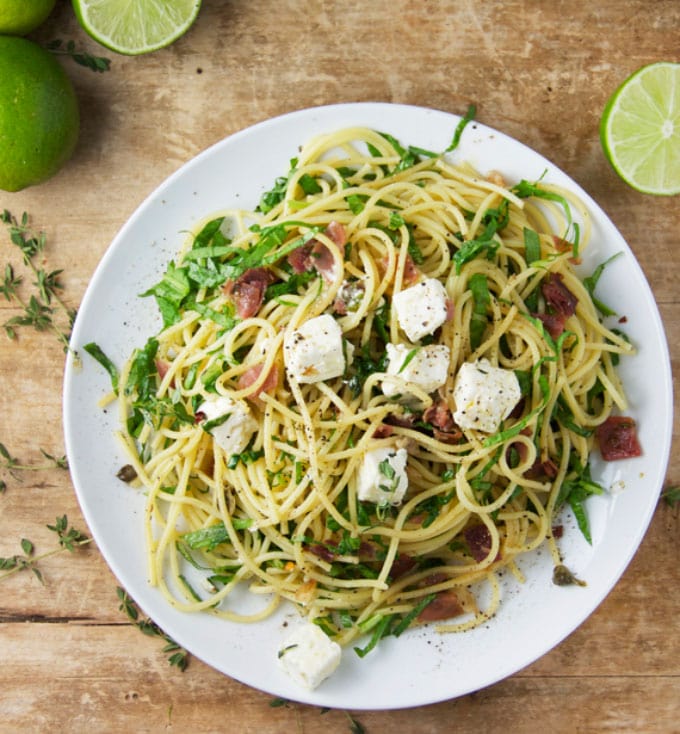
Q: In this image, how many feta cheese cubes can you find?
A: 7